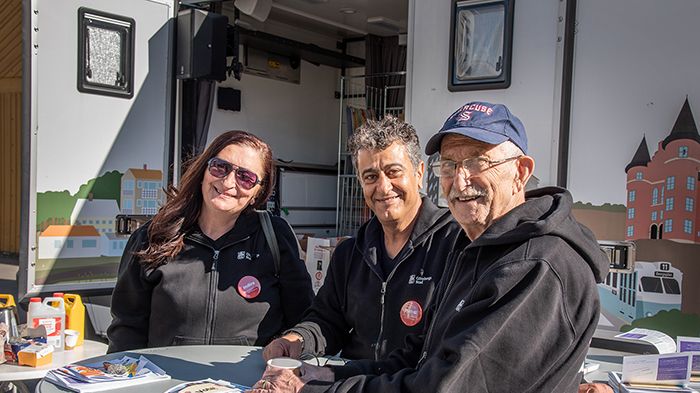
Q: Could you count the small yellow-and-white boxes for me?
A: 1